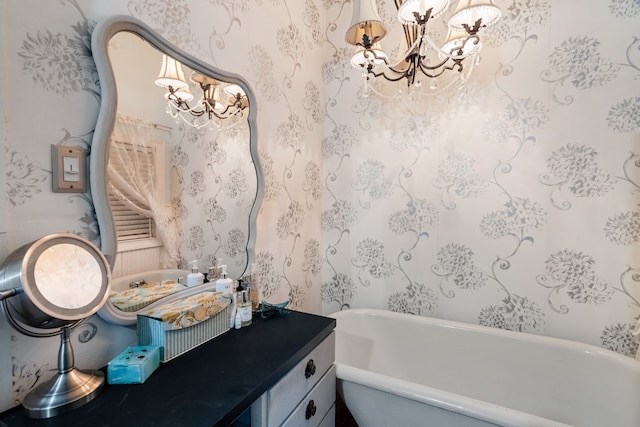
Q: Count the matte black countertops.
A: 1